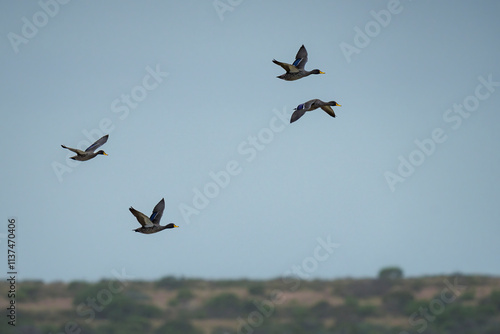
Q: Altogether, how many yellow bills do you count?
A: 4